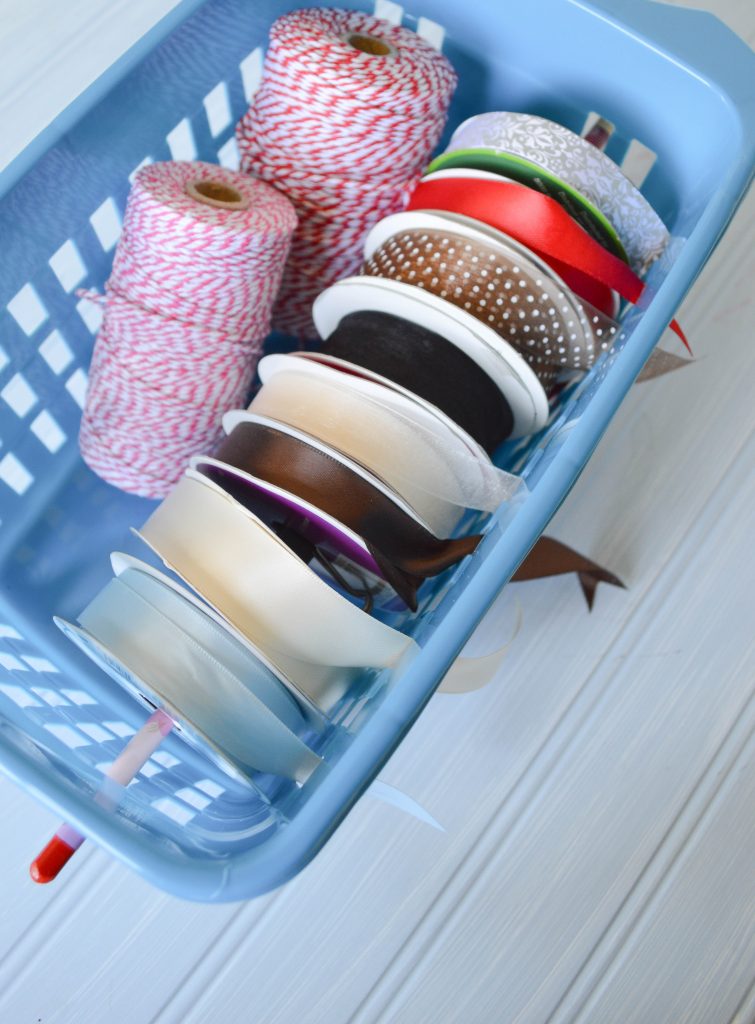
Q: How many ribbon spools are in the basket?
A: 8